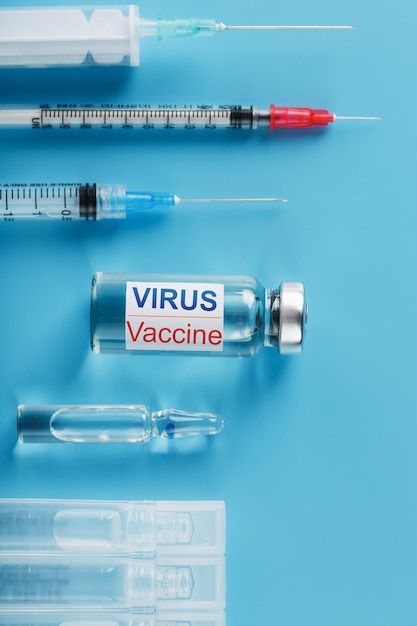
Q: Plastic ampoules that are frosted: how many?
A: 3